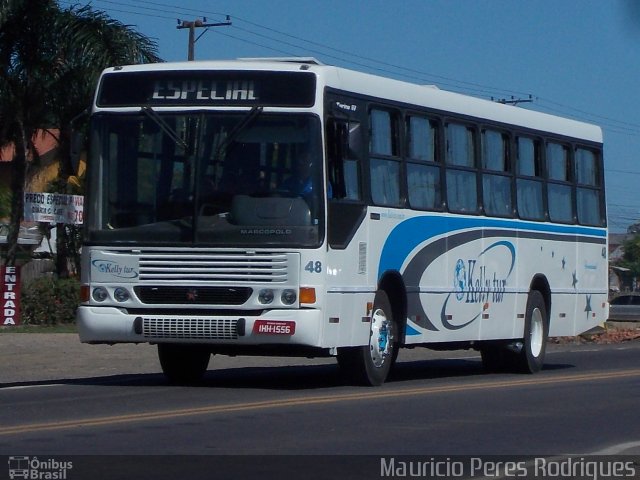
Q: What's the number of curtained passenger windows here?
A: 7